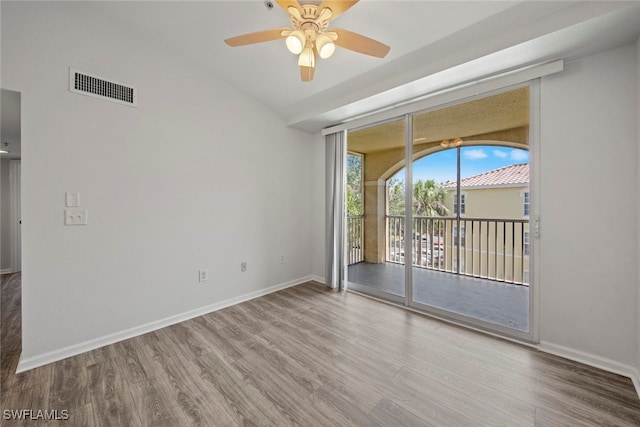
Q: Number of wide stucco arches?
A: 1